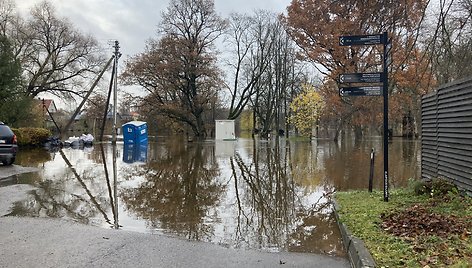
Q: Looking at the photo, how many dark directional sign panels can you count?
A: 3